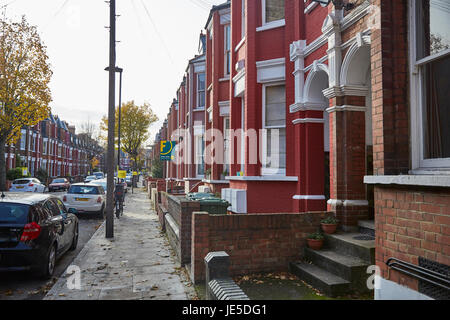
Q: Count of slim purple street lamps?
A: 0